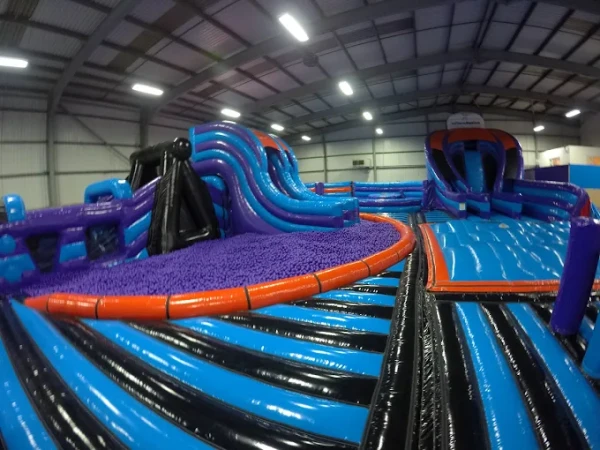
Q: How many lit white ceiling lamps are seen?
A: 11